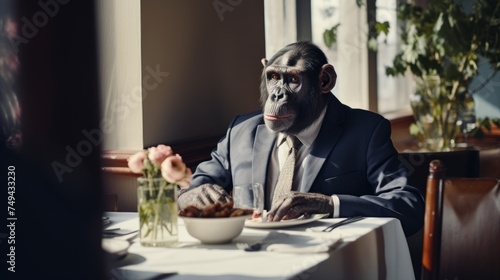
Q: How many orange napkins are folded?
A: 0